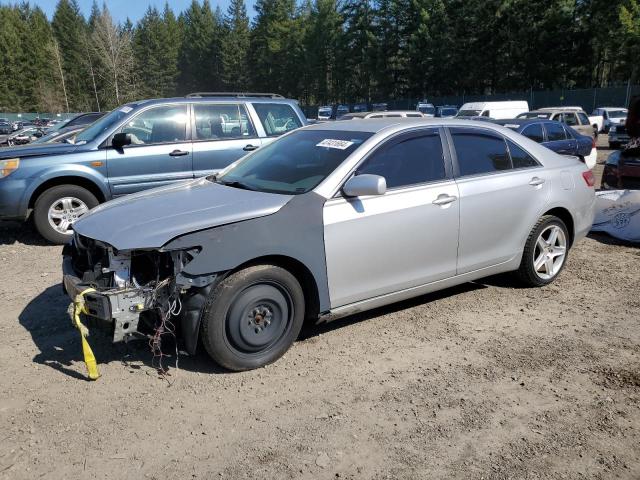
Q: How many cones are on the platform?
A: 0